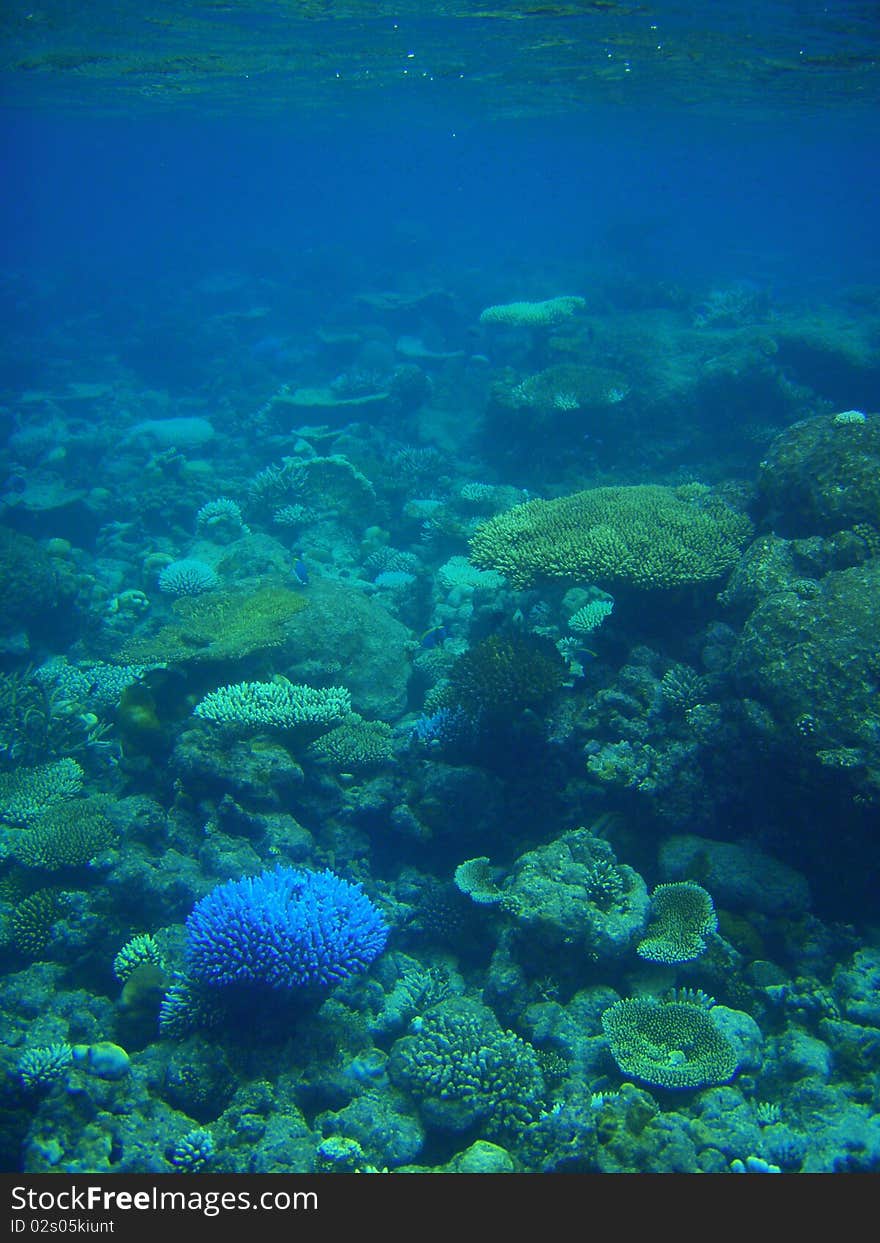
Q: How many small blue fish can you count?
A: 3